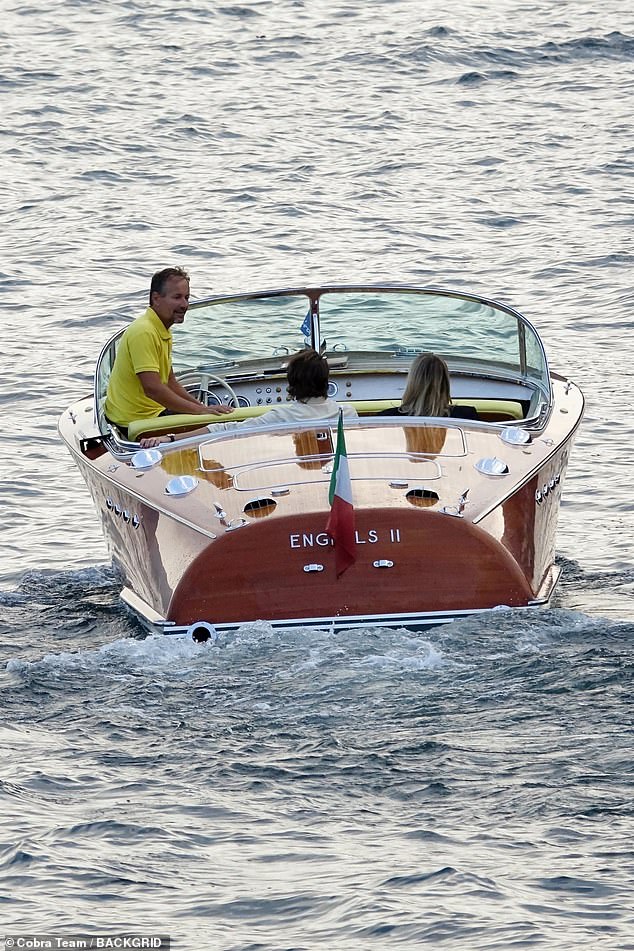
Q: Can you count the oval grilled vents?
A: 2